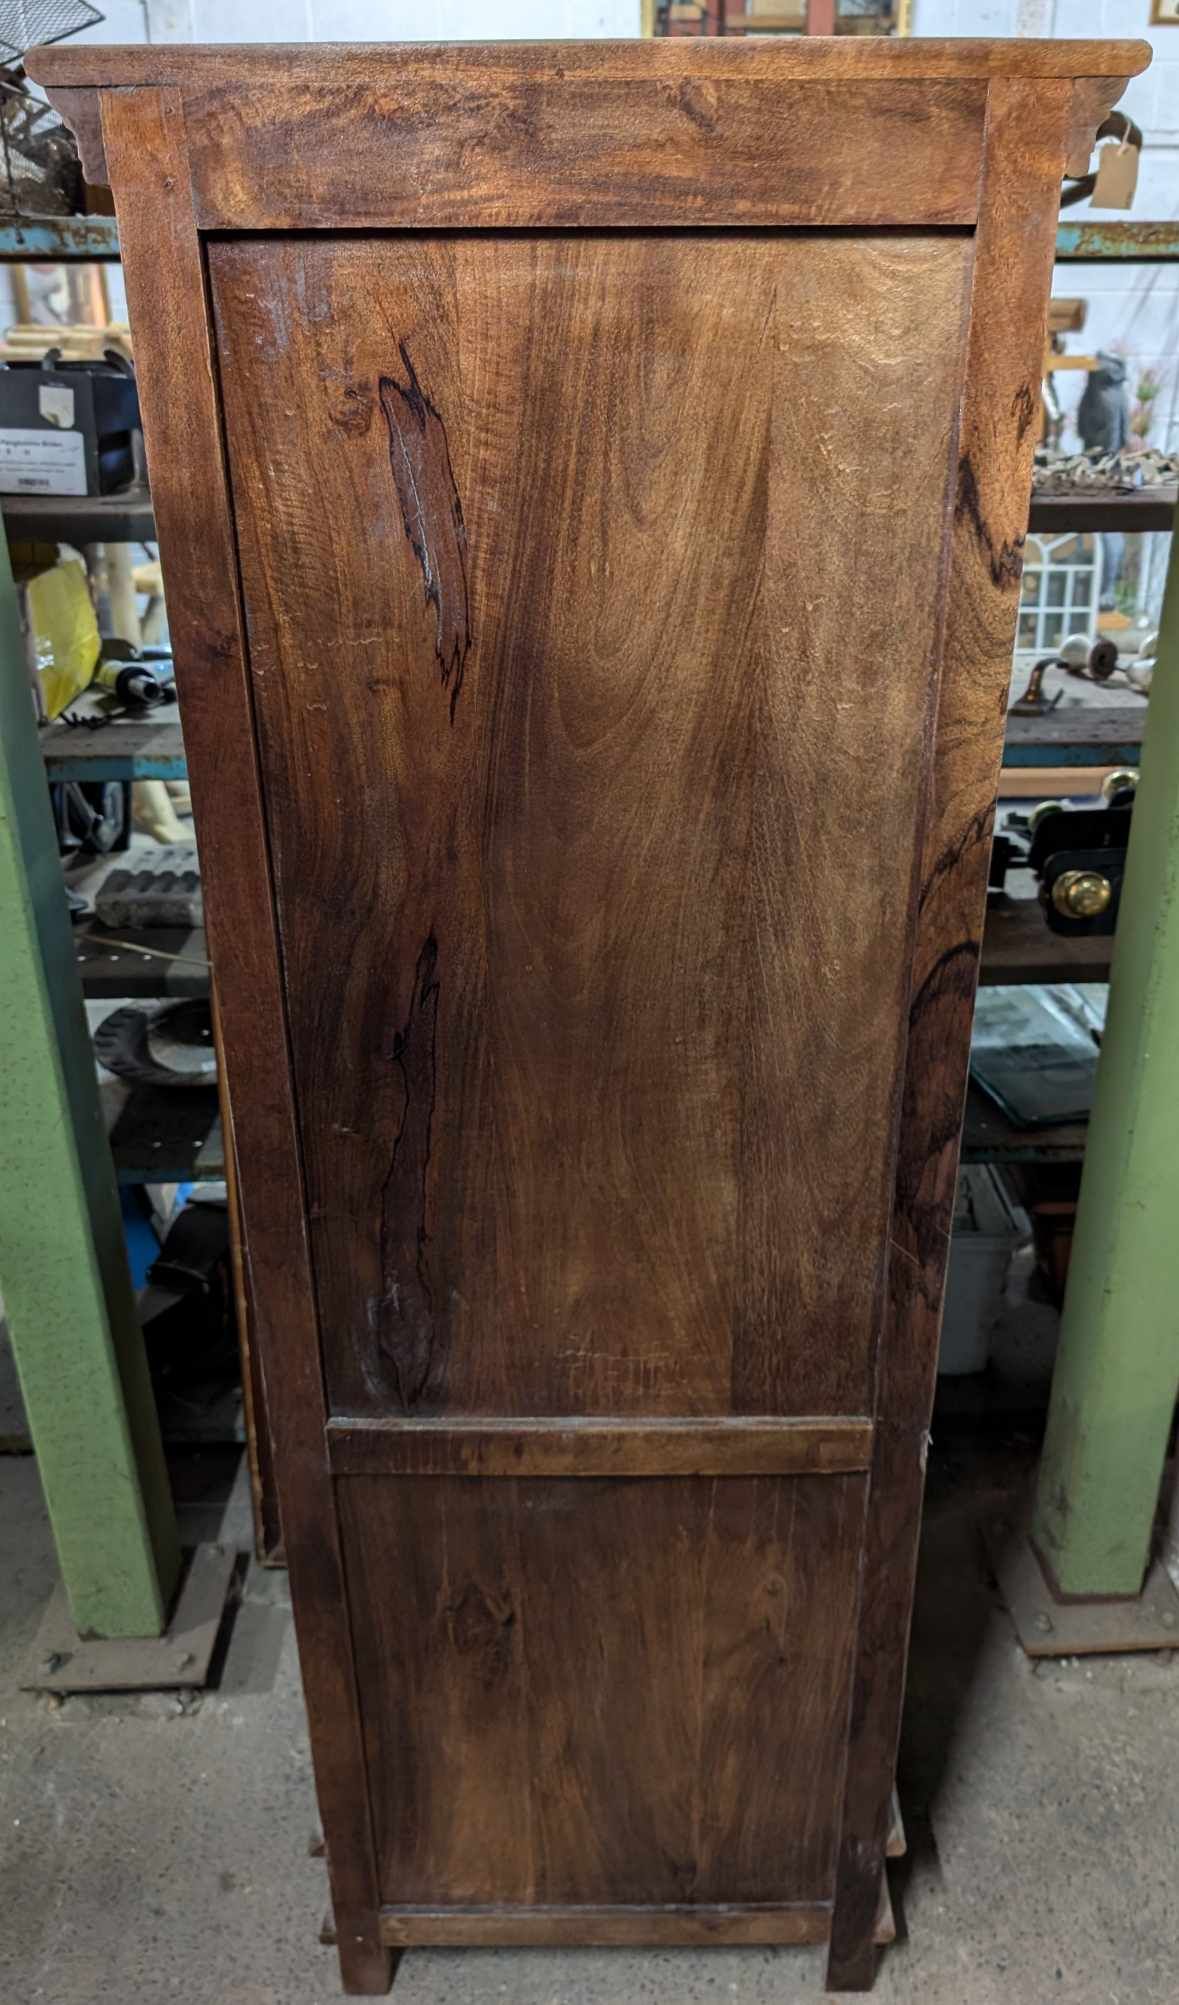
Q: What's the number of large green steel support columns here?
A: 2